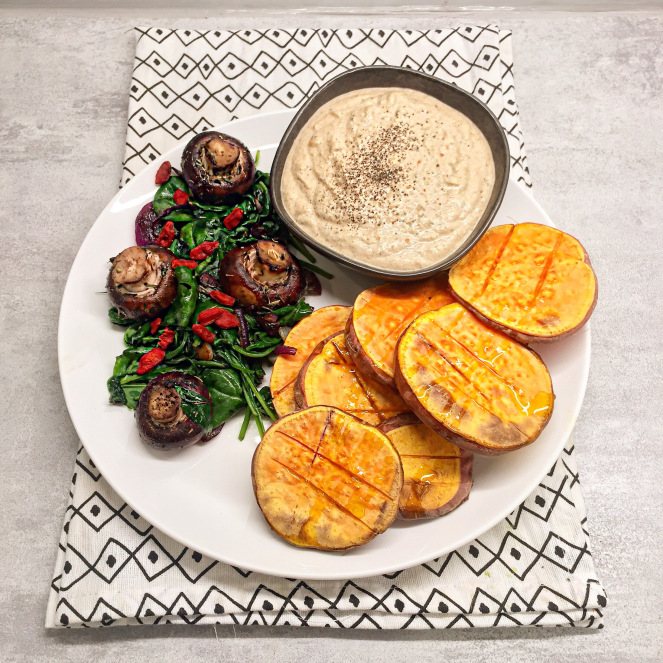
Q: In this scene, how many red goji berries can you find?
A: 13